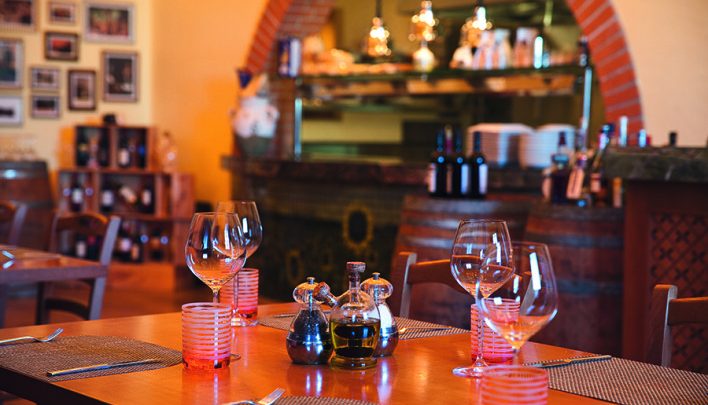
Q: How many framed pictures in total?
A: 10